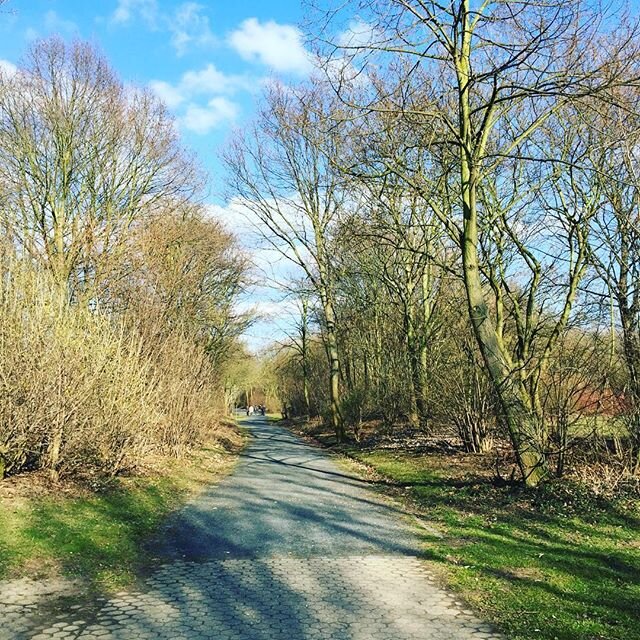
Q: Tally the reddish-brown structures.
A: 1